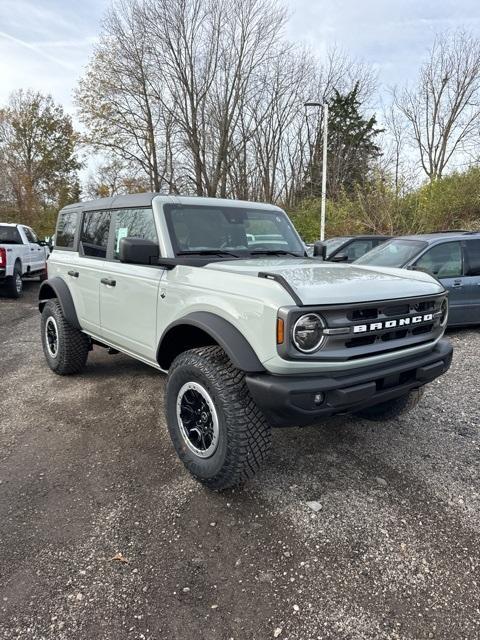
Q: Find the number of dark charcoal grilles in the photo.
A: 1